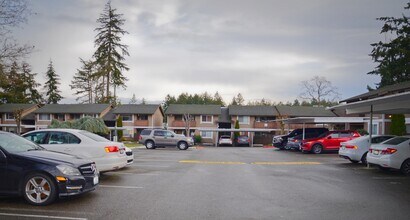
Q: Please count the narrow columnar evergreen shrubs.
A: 3